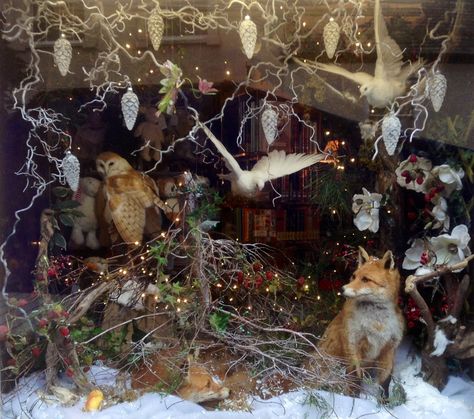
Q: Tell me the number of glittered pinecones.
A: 9